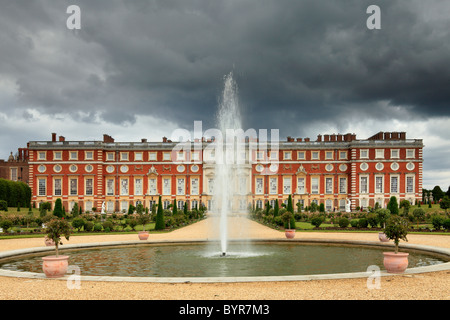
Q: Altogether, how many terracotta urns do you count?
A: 6